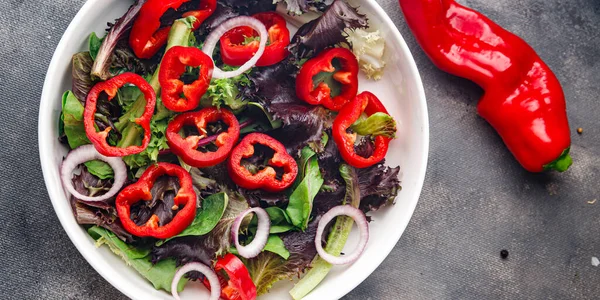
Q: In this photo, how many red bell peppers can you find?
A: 11